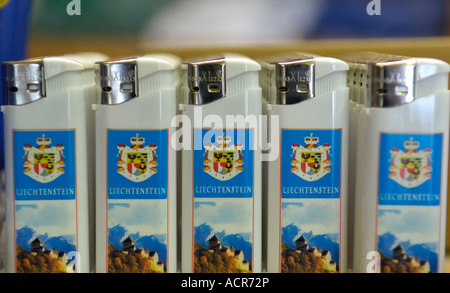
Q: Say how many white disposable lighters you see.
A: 5